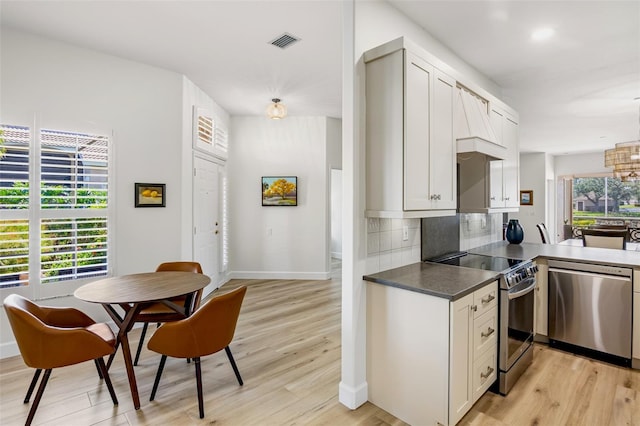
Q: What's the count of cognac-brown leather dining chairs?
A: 3